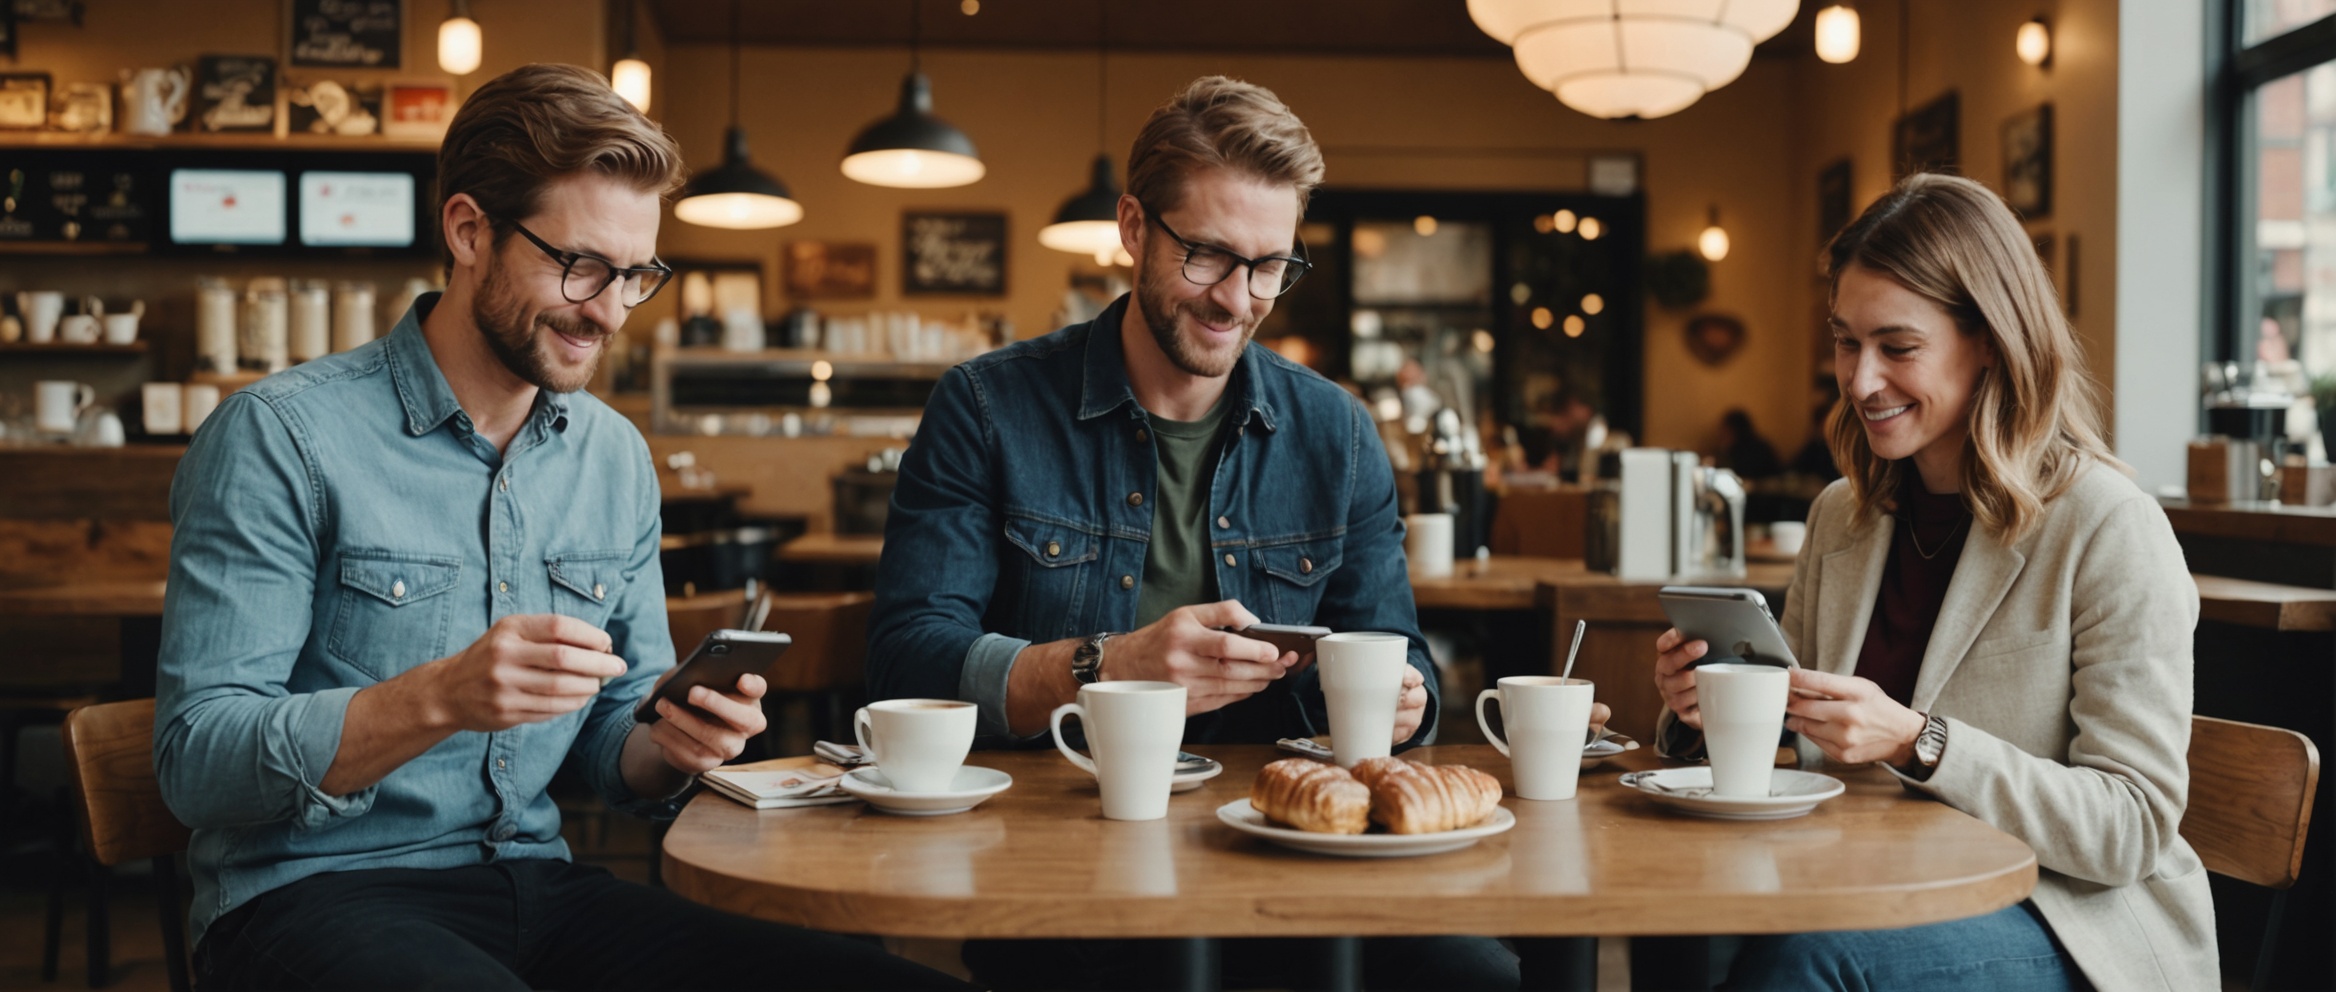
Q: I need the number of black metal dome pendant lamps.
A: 3